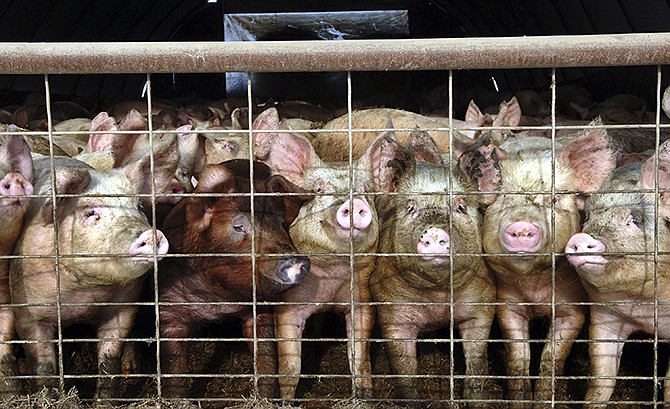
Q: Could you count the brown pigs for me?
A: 1